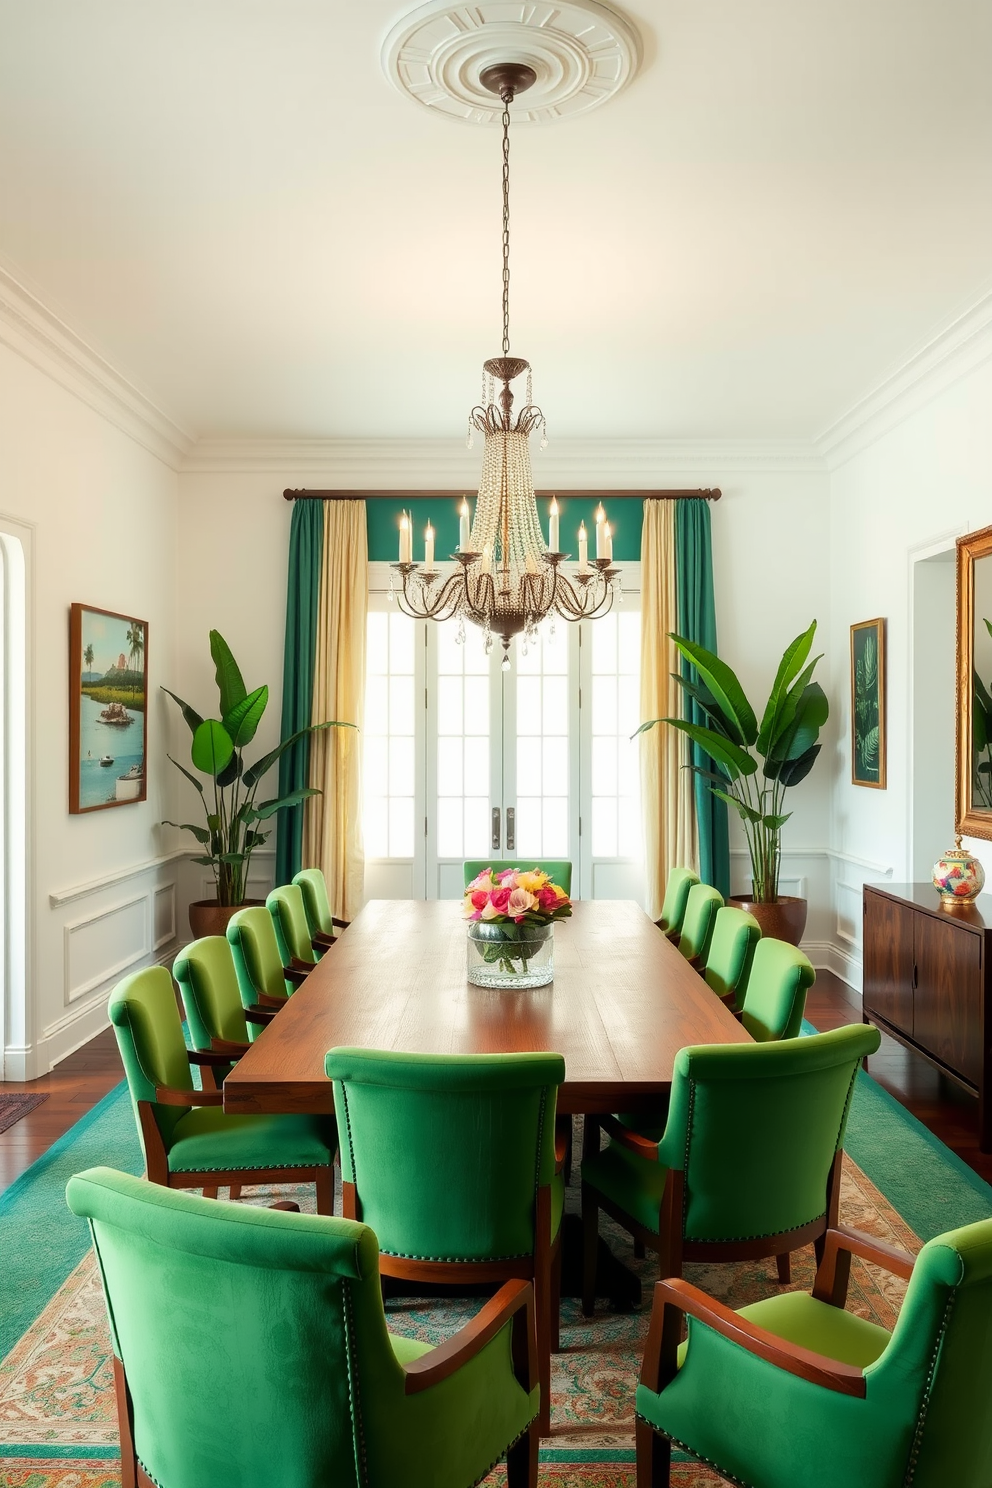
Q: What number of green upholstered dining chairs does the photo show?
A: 14